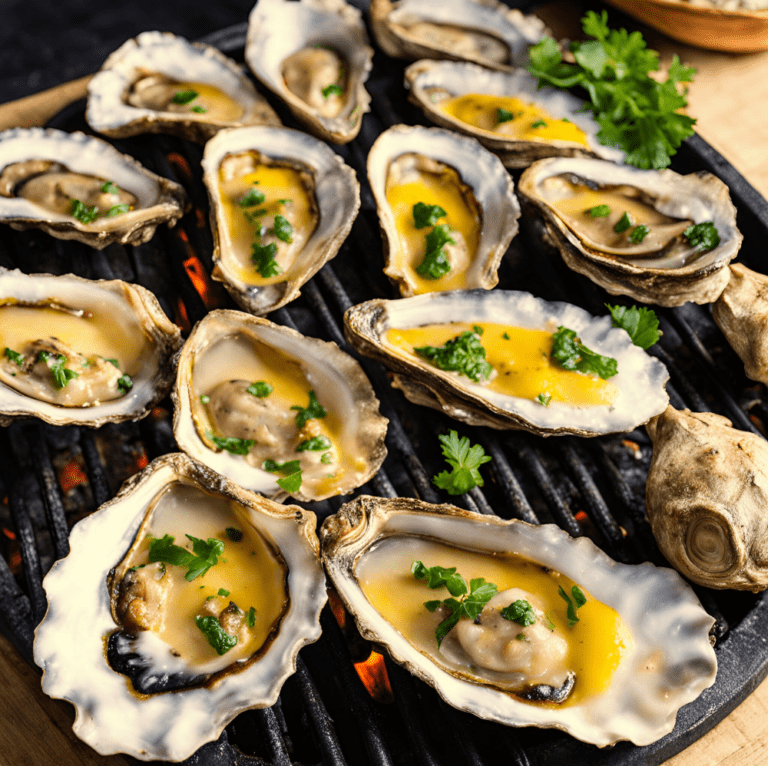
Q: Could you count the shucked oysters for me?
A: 13